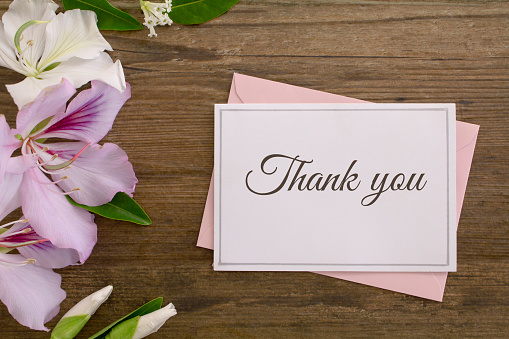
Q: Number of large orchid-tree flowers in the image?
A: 3